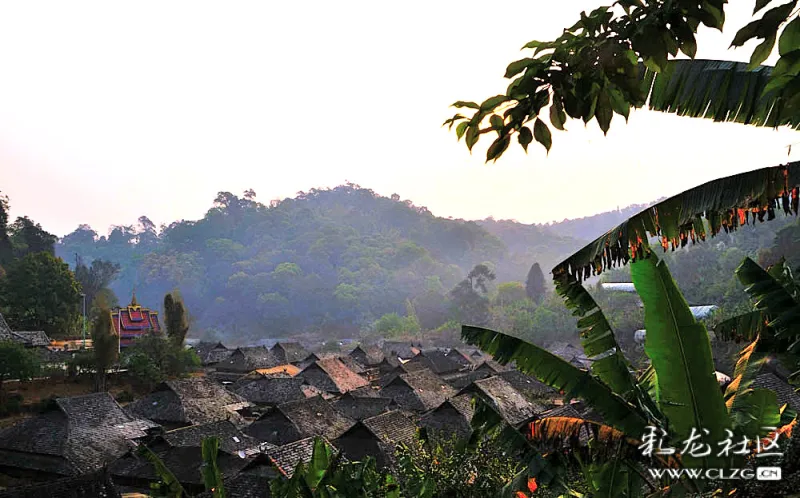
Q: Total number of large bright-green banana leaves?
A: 1